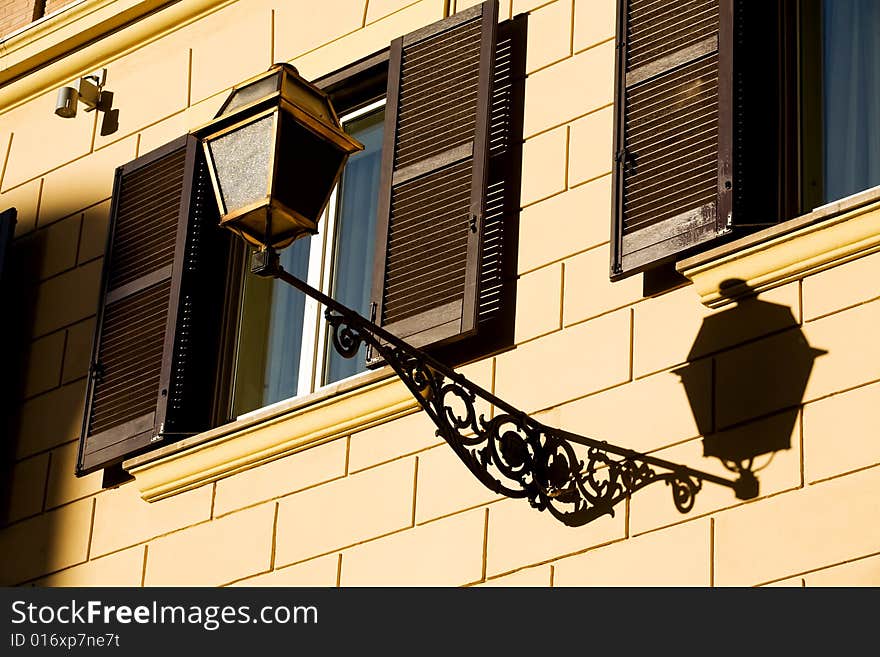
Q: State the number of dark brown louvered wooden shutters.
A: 3